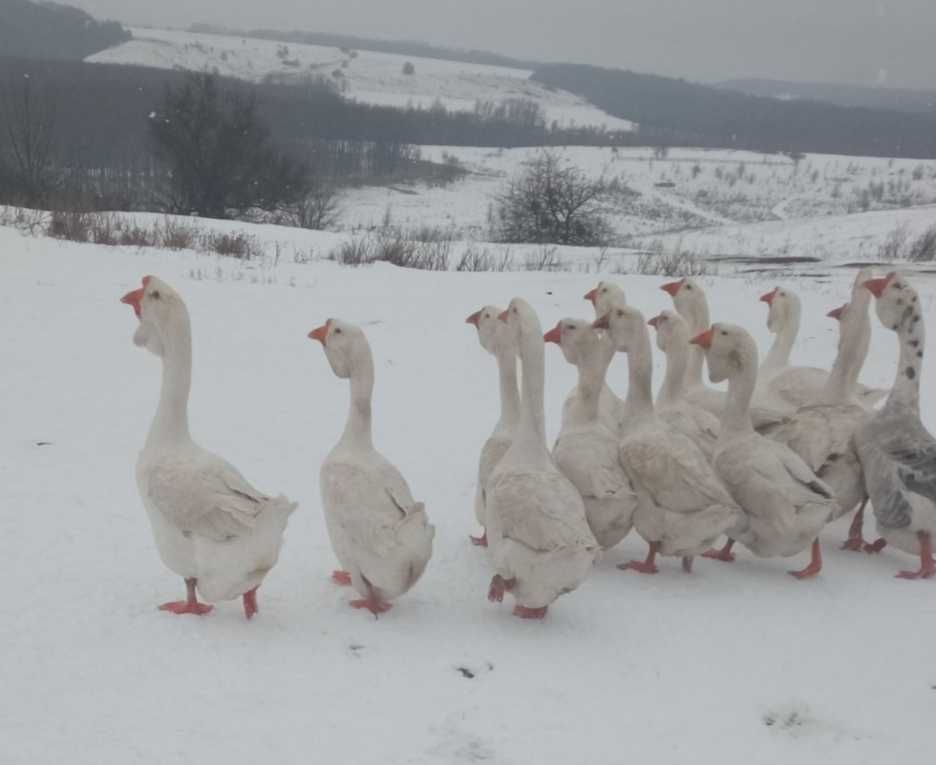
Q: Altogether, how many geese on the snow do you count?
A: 14